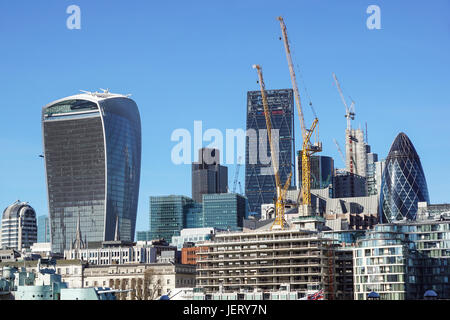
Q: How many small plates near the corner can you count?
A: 0